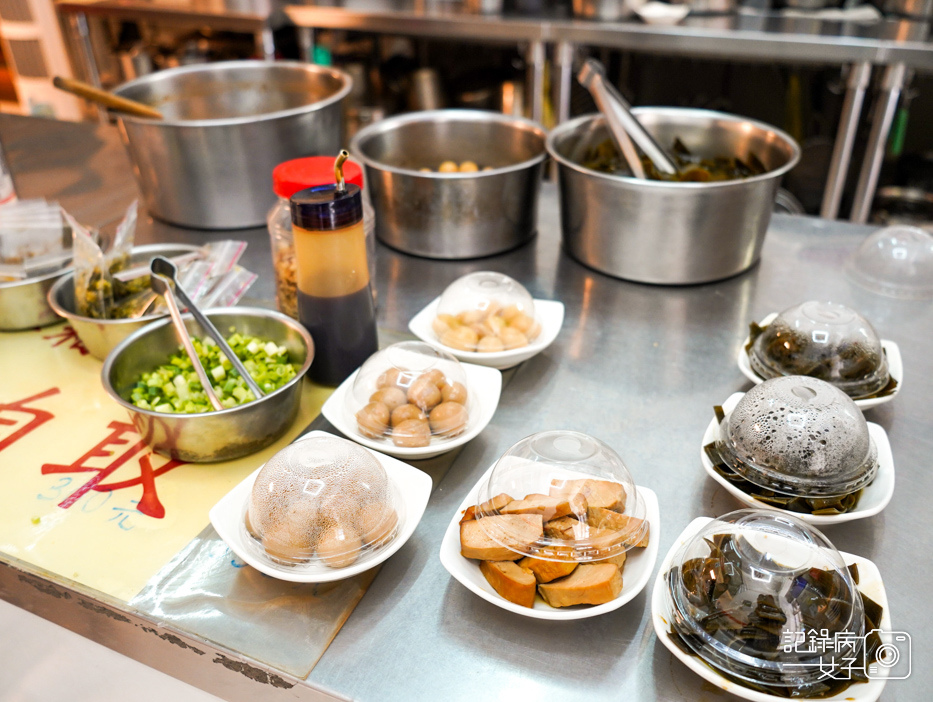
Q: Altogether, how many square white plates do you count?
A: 7